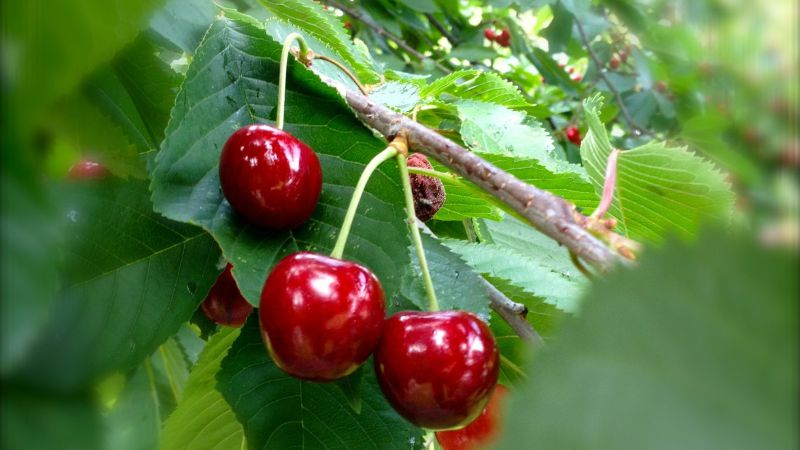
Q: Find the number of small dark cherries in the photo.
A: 1